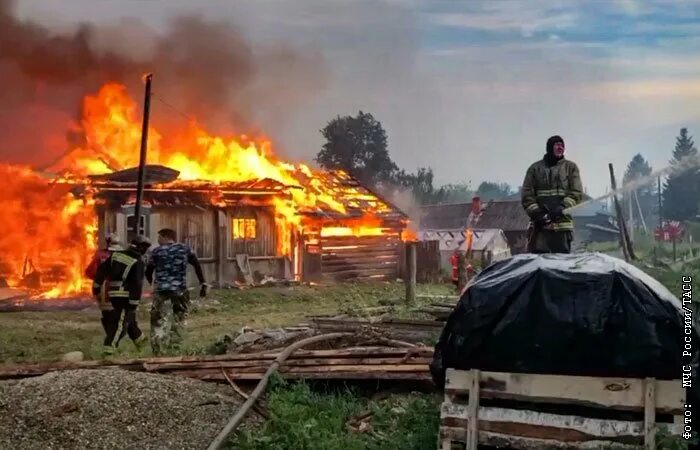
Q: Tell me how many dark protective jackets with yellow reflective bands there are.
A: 2